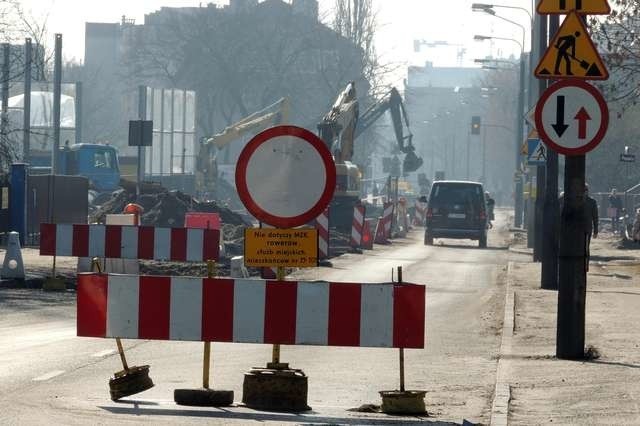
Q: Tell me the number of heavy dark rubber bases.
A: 4